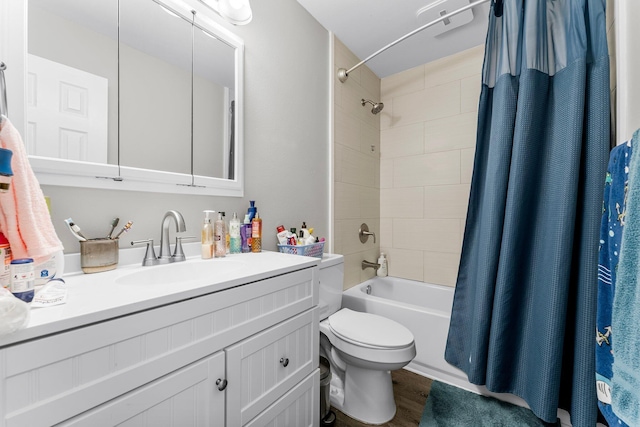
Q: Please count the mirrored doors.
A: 3